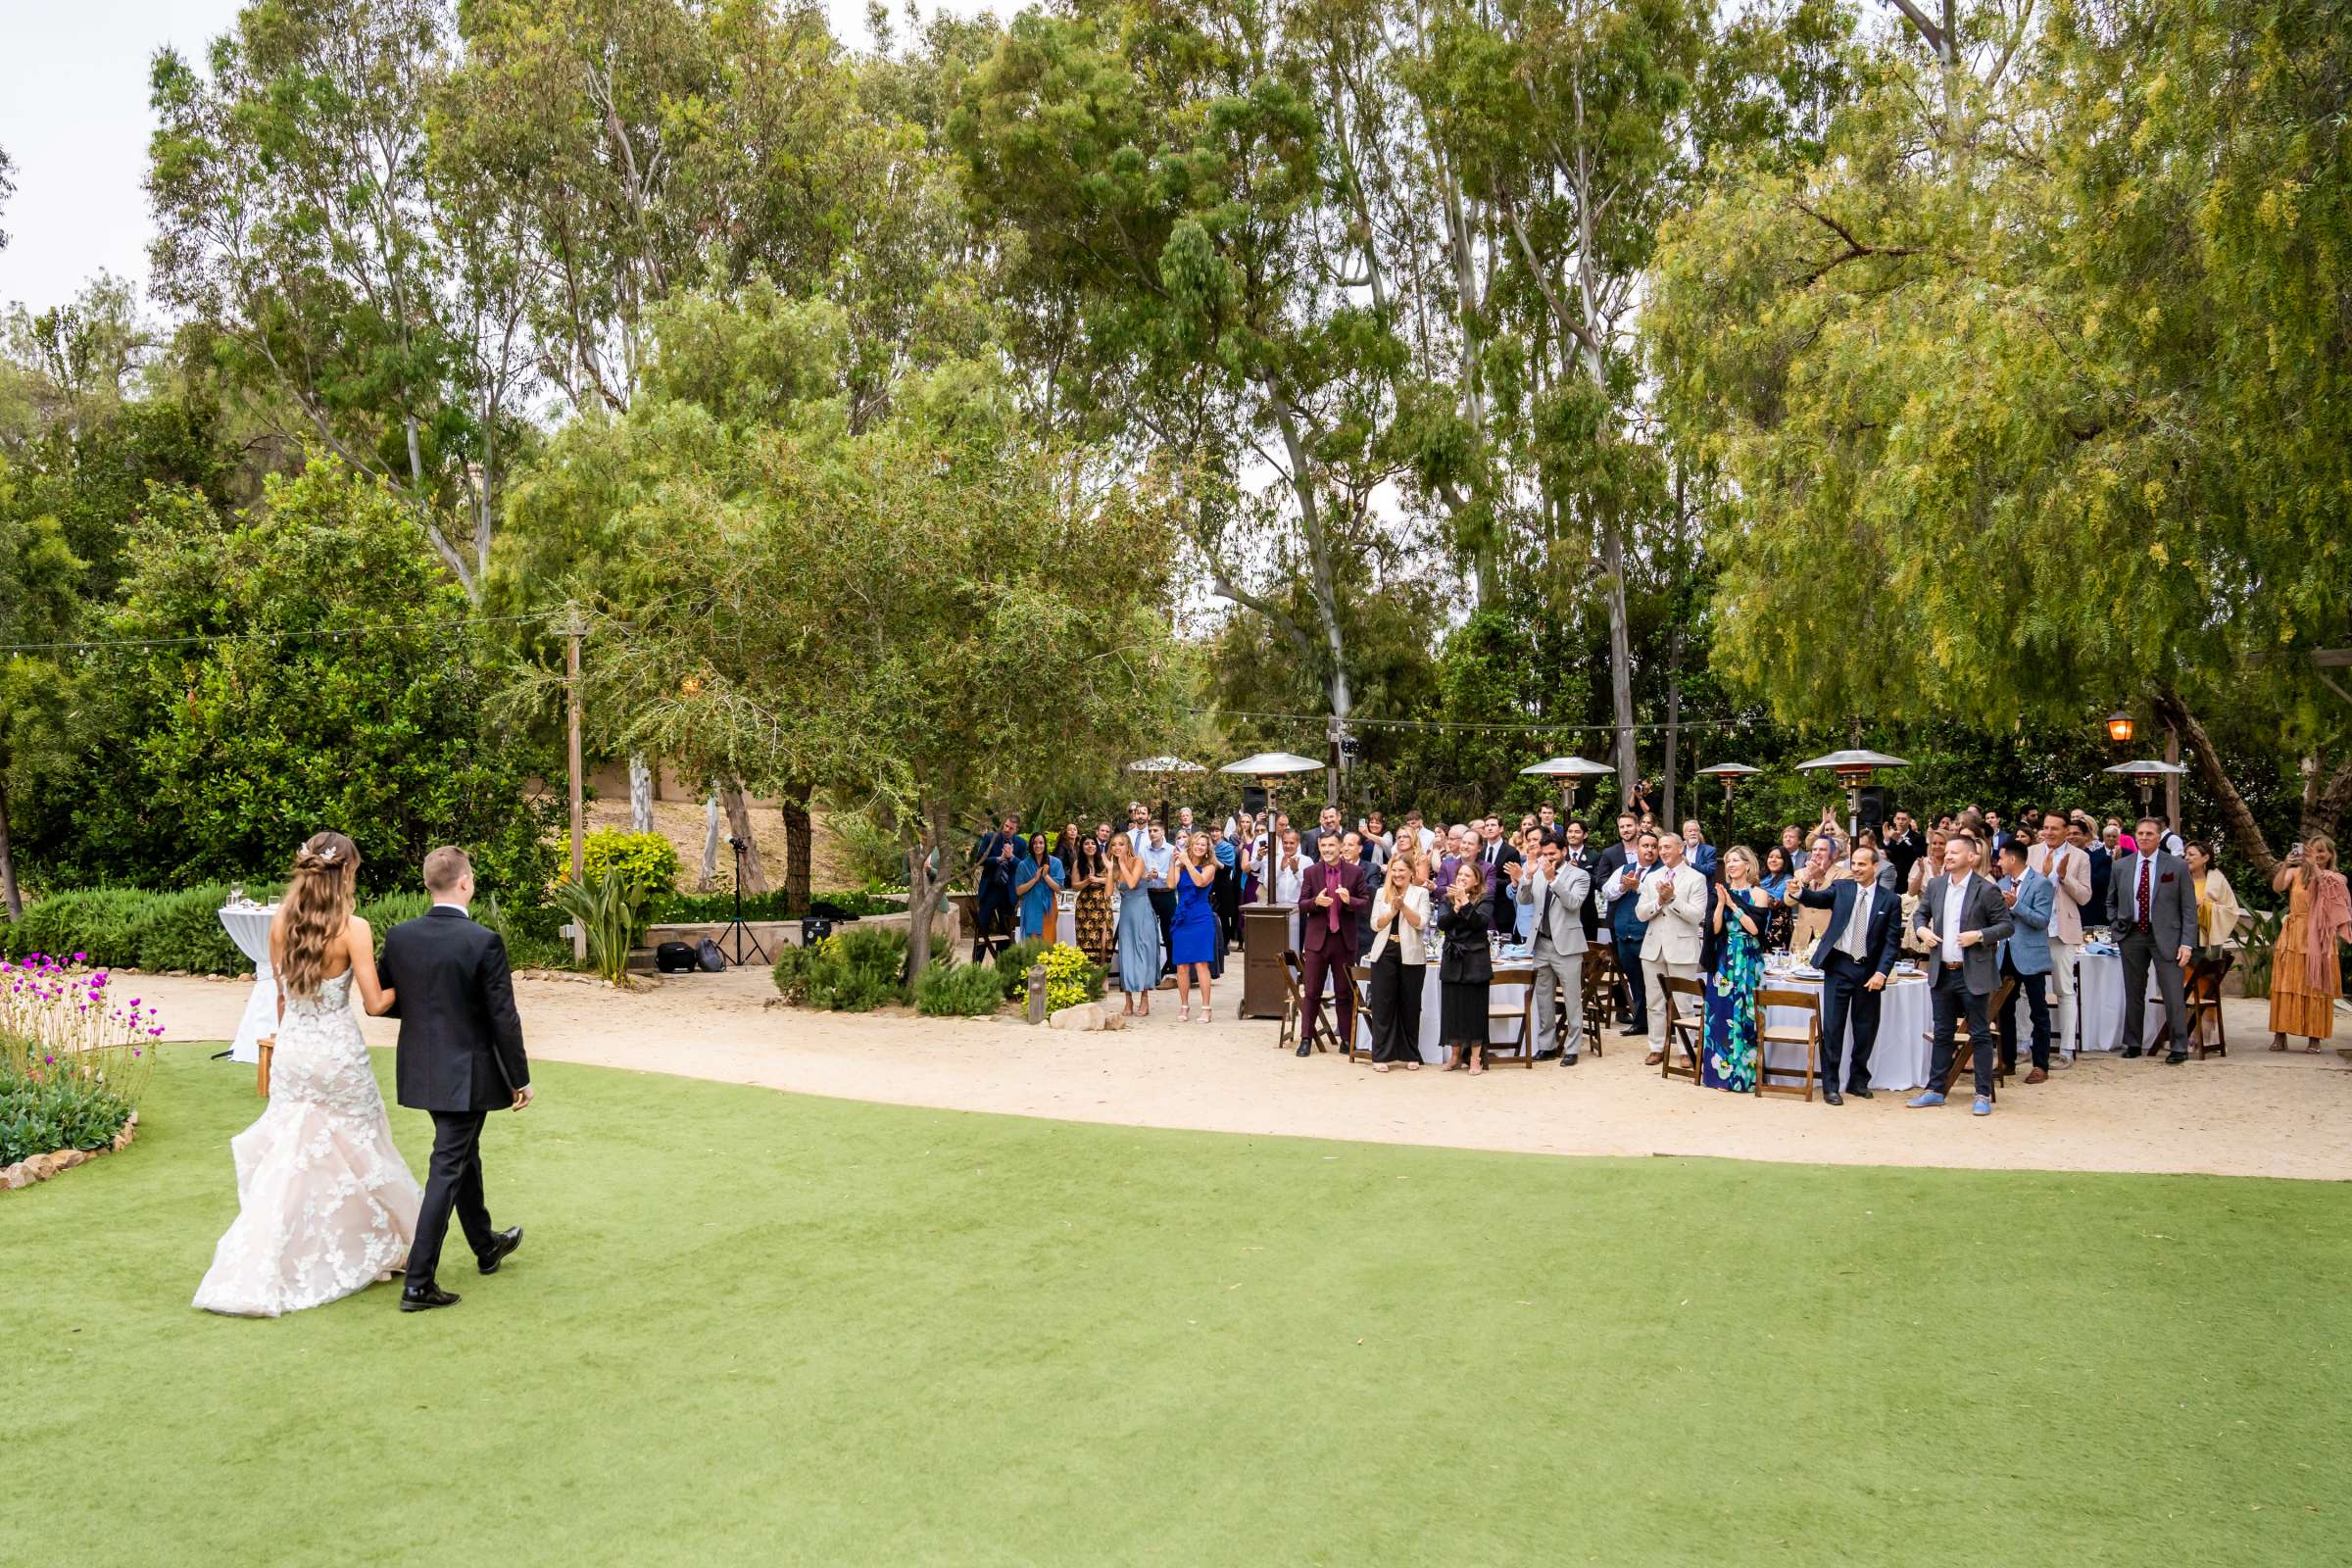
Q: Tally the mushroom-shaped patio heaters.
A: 6